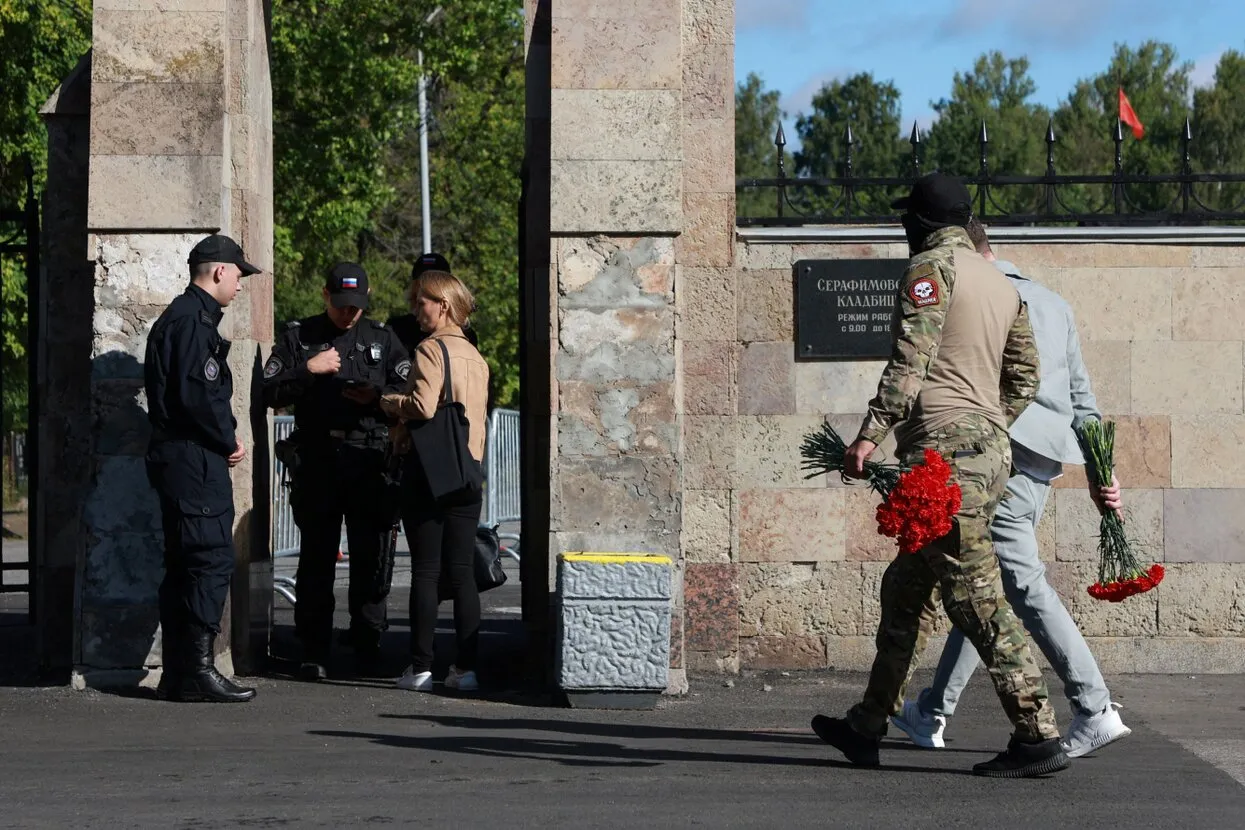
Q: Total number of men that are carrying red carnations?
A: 2